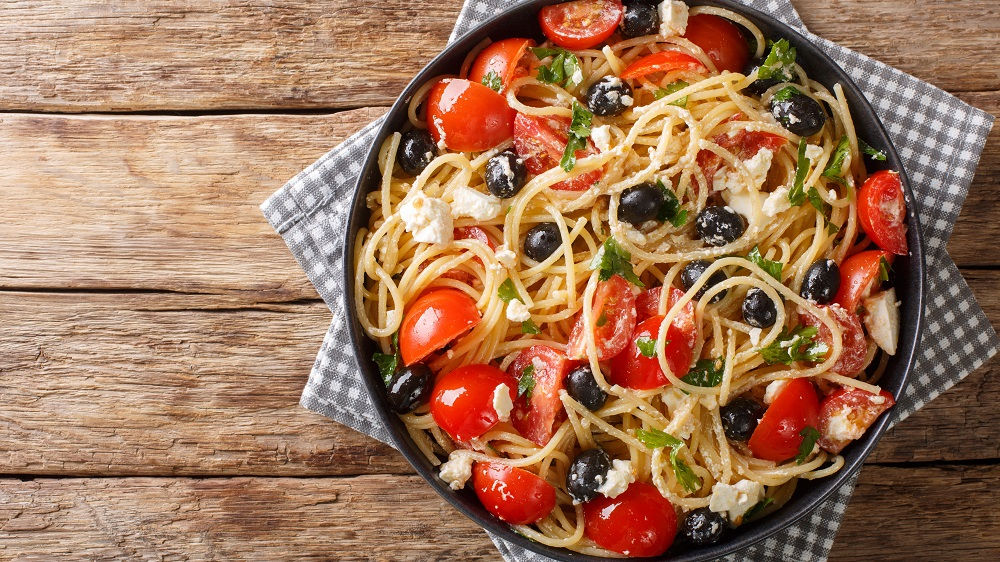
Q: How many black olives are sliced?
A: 0